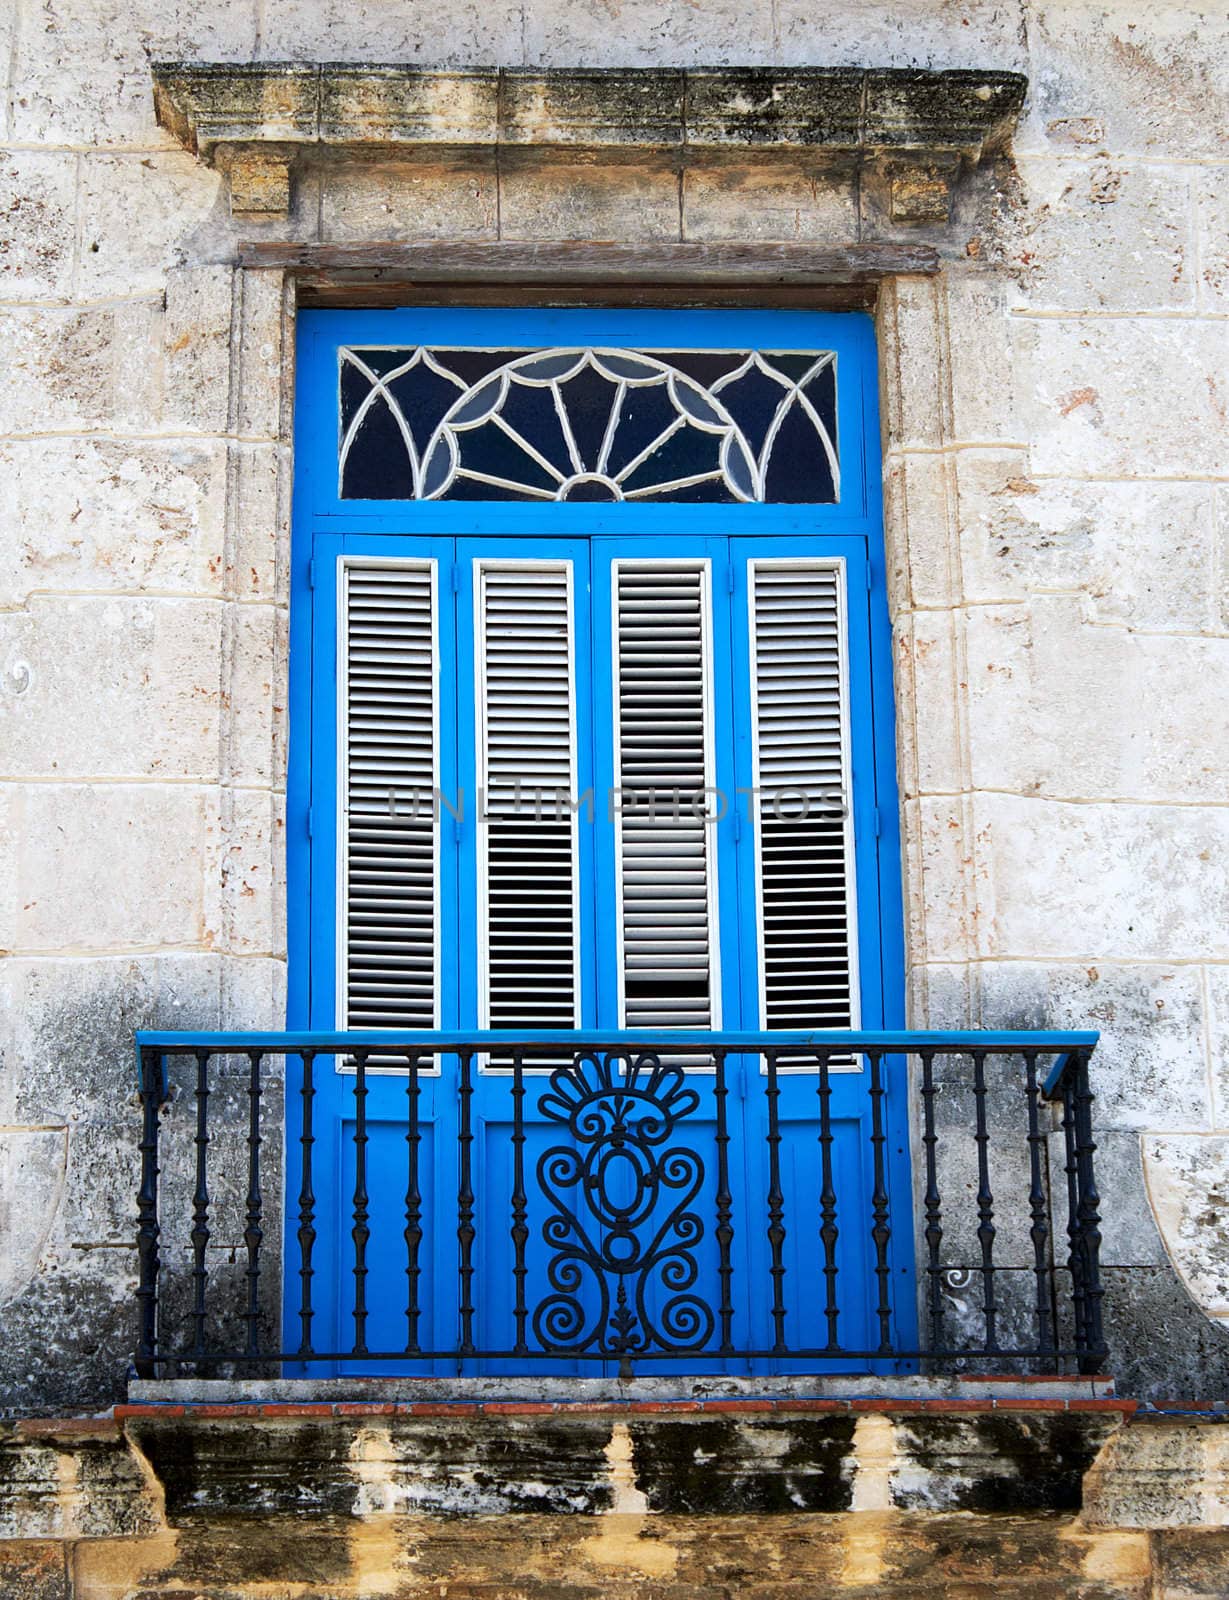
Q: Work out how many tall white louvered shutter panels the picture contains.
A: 4